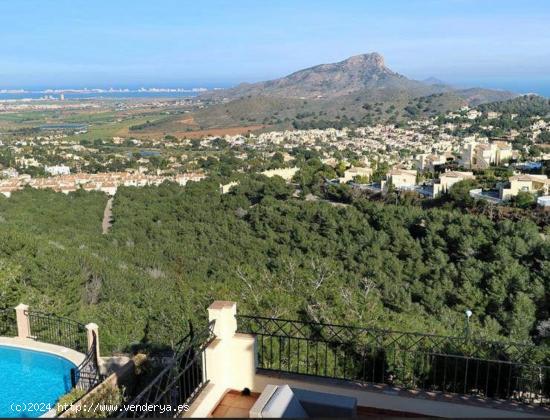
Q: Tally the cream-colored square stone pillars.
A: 3